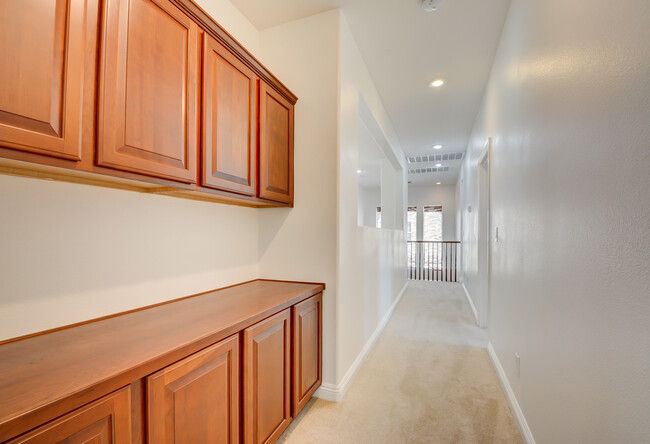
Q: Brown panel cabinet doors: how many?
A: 8